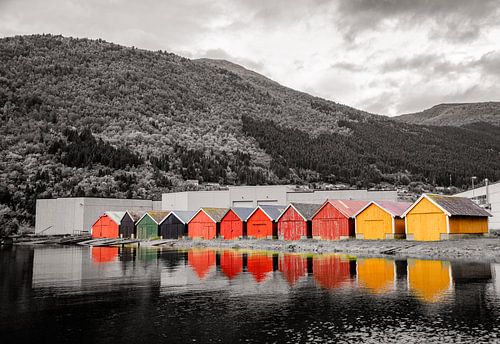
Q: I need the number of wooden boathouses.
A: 11